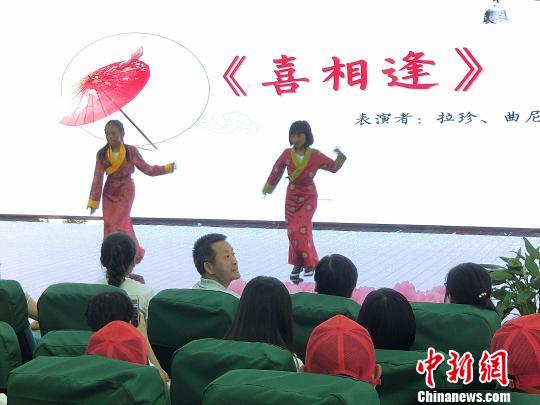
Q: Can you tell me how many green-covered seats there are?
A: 12